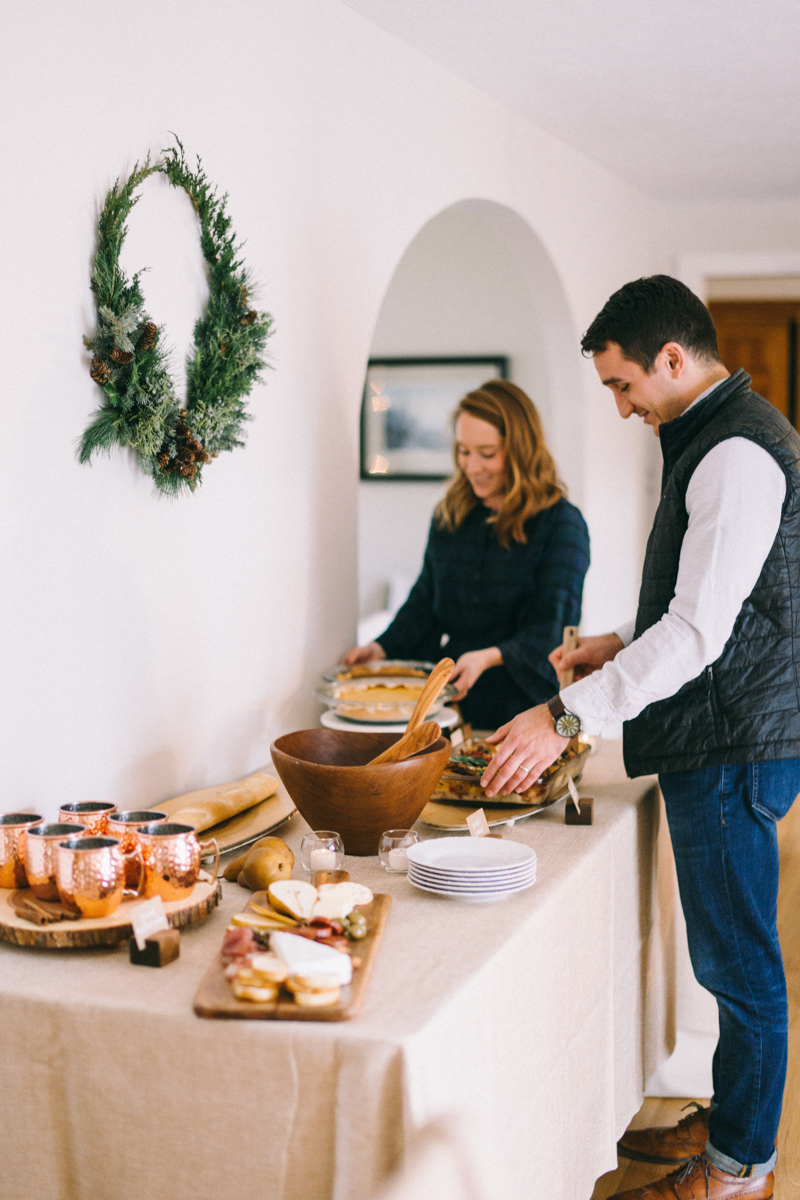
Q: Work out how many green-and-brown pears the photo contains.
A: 2